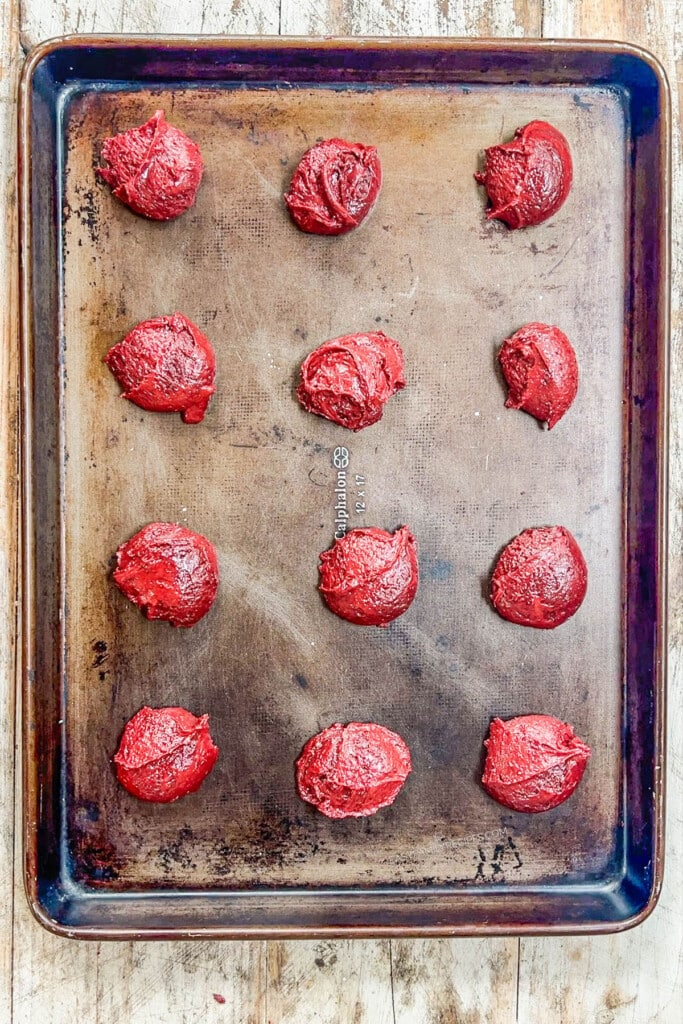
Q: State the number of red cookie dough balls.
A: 12